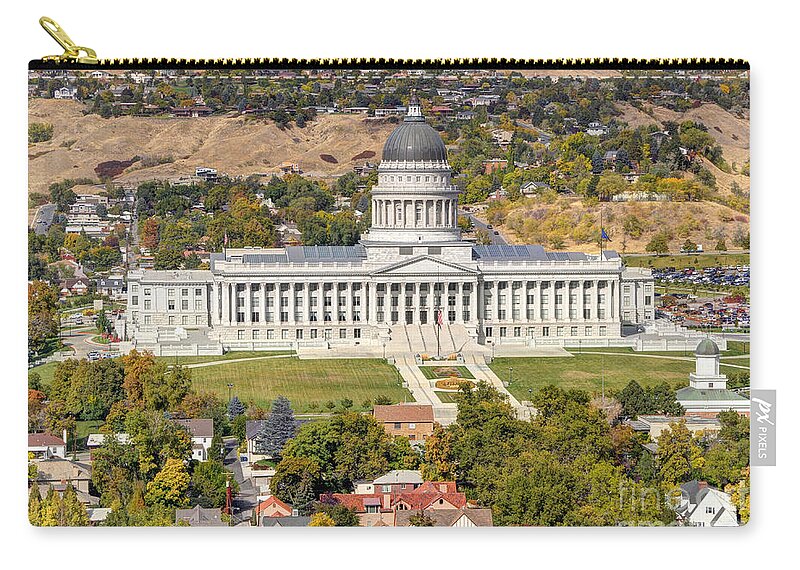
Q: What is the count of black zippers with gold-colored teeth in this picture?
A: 1